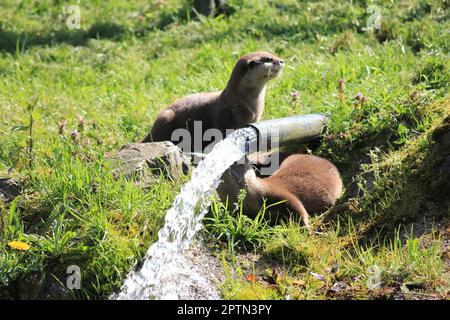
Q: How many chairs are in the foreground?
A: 0